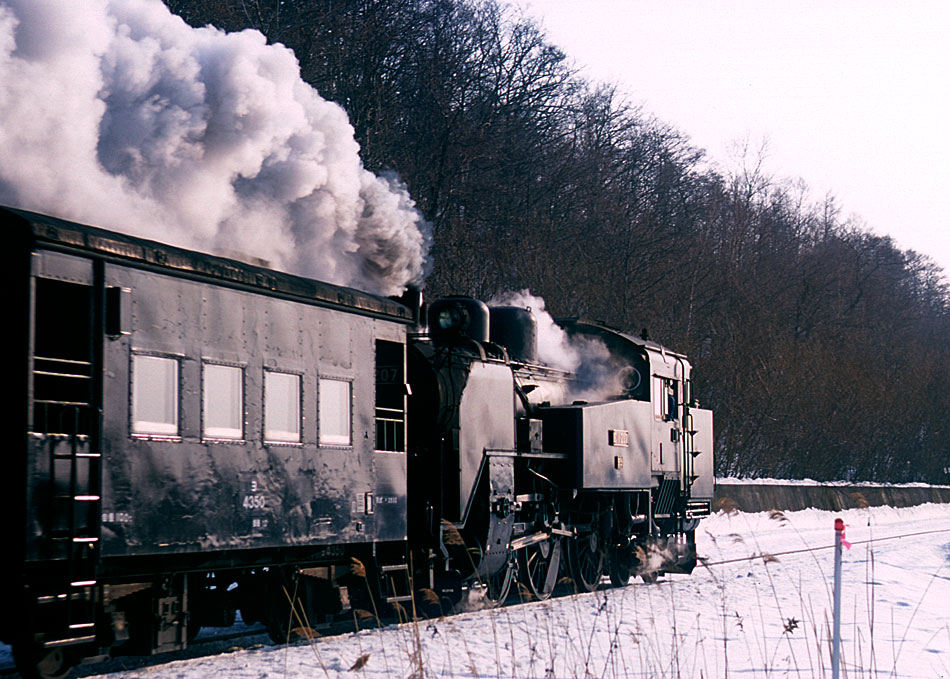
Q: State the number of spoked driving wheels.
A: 3